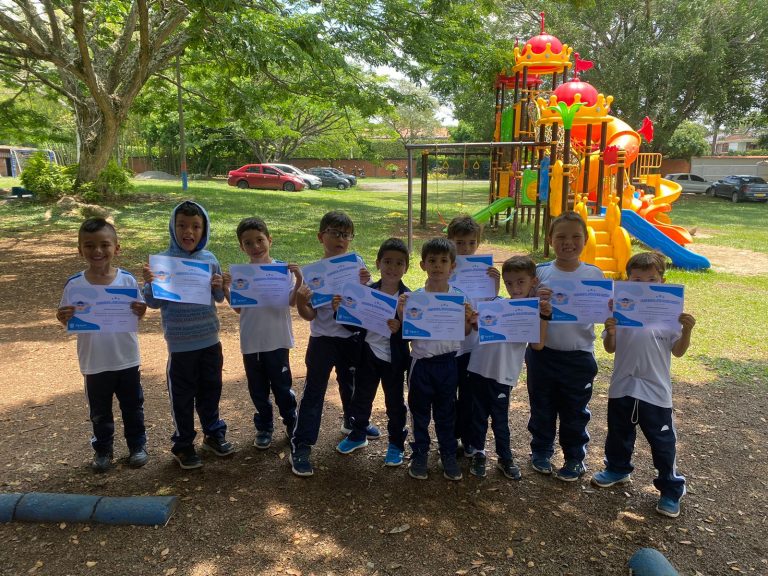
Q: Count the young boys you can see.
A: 10